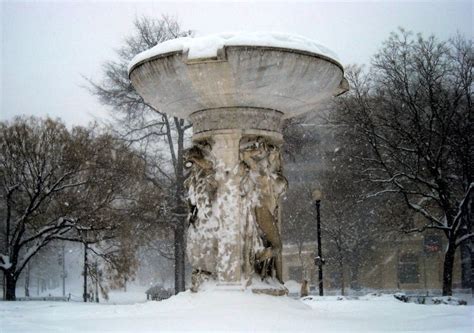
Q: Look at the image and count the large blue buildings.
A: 0